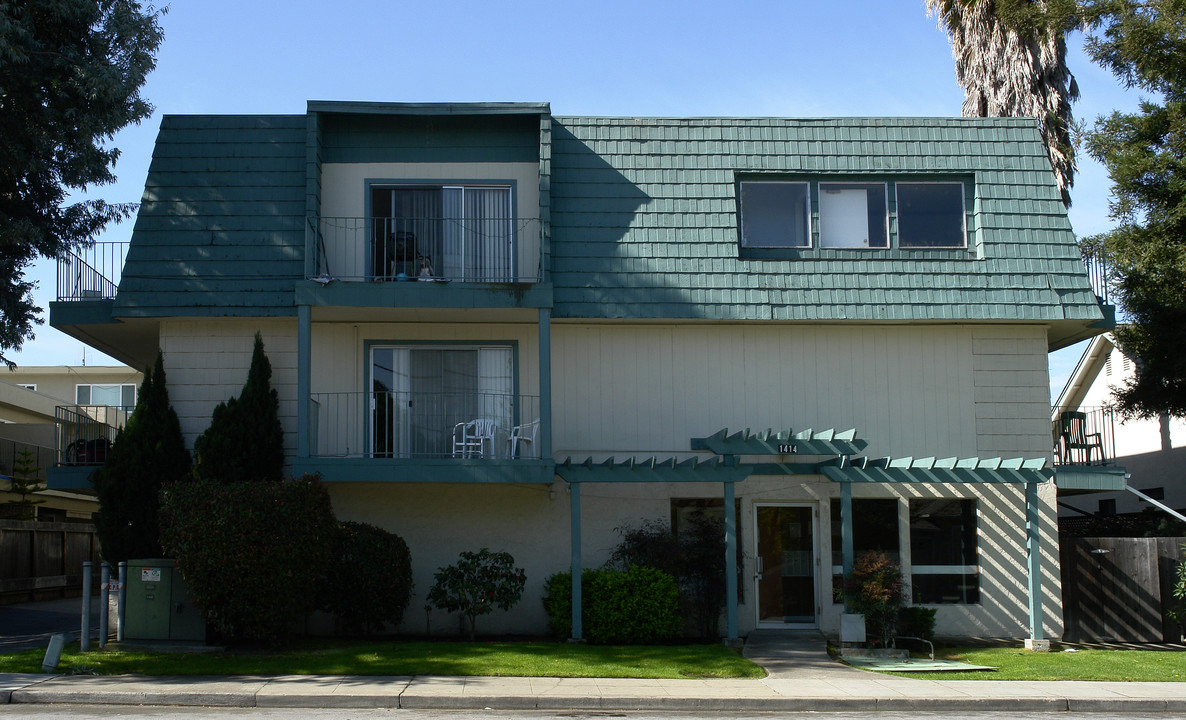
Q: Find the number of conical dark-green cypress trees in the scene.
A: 2